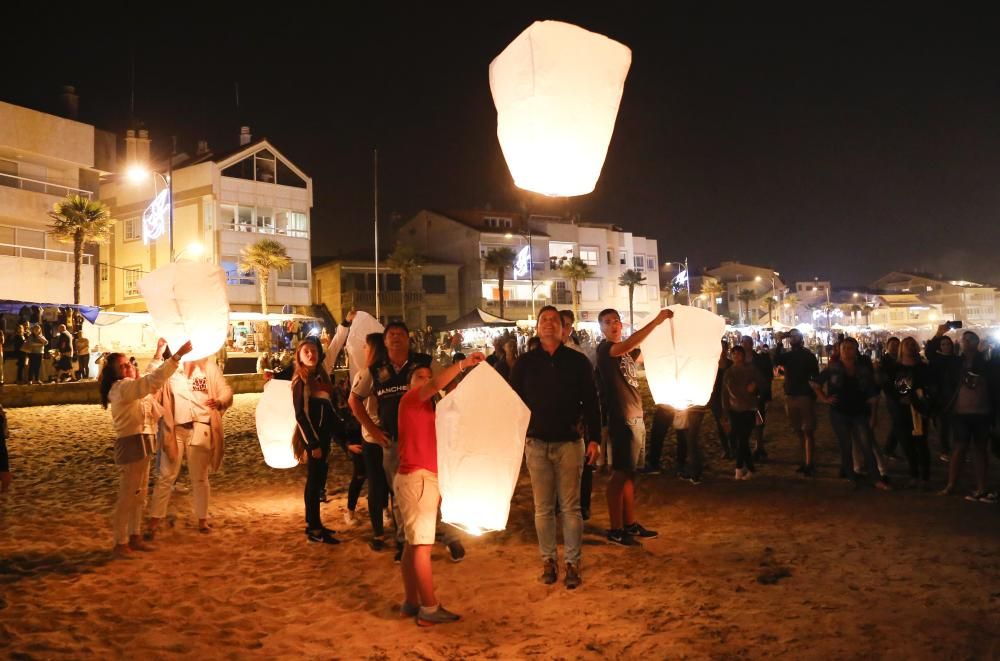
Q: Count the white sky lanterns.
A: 6